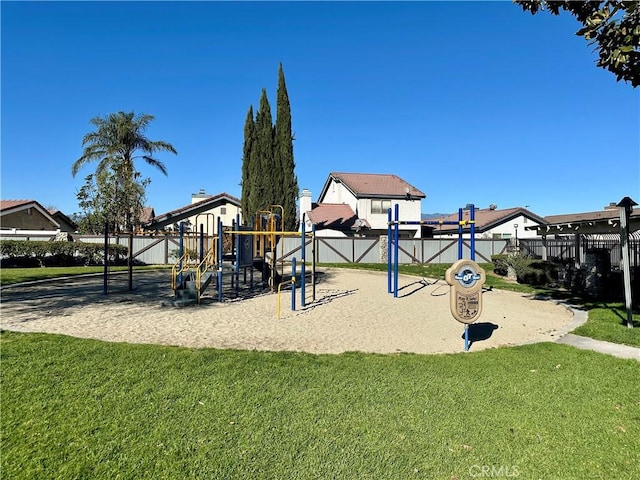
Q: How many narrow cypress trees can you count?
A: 3